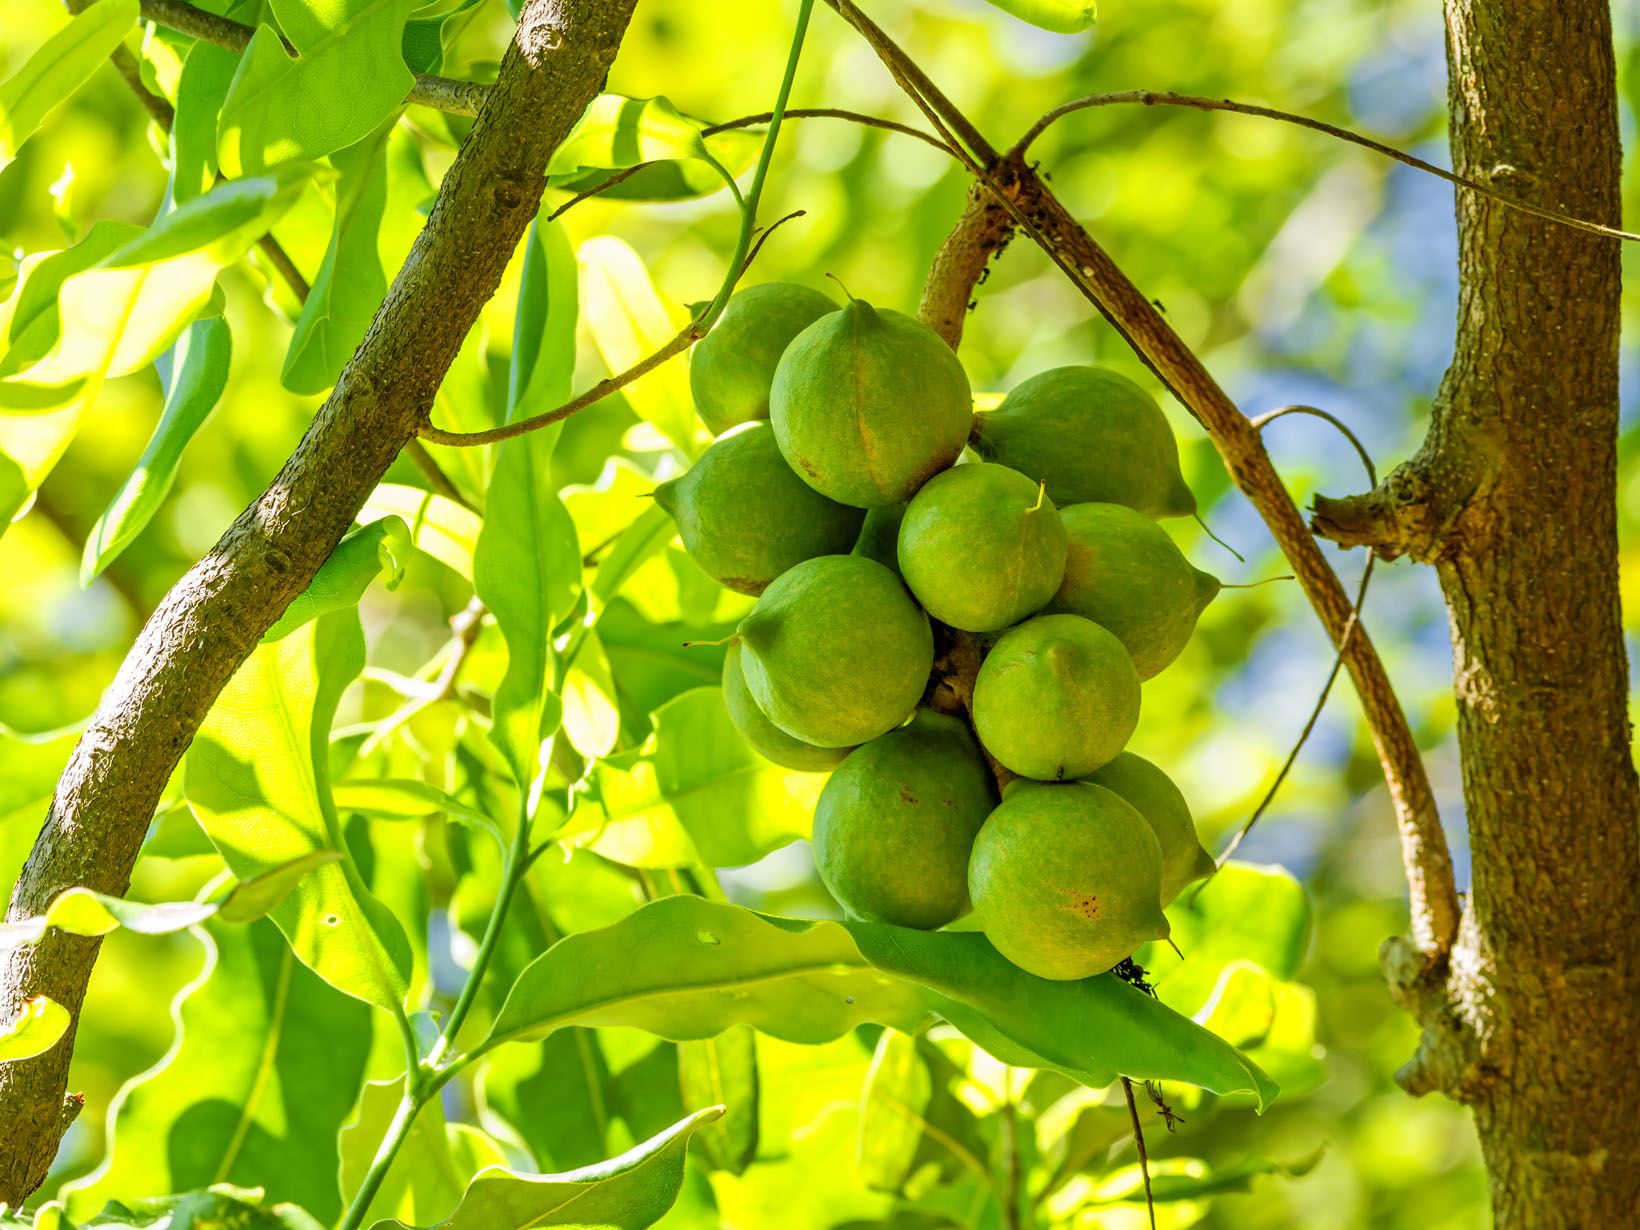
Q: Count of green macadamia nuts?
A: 12